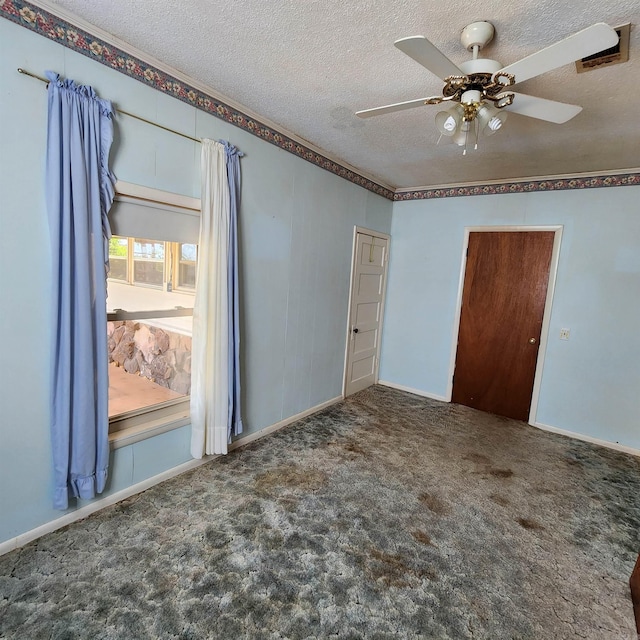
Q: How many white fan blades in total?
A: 4